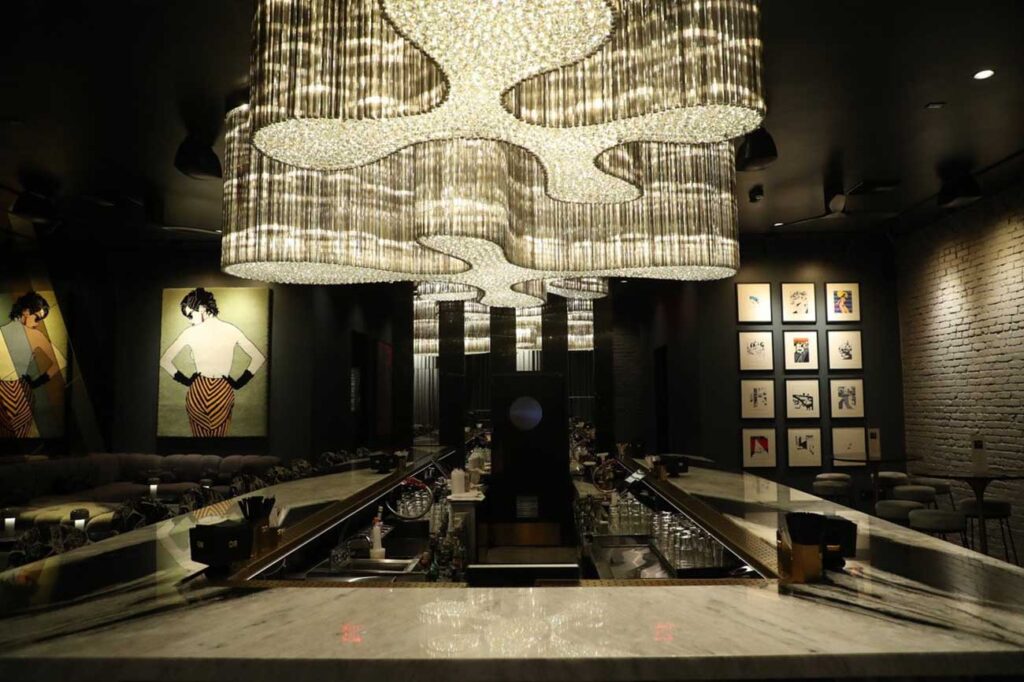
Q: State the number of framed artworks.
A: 14